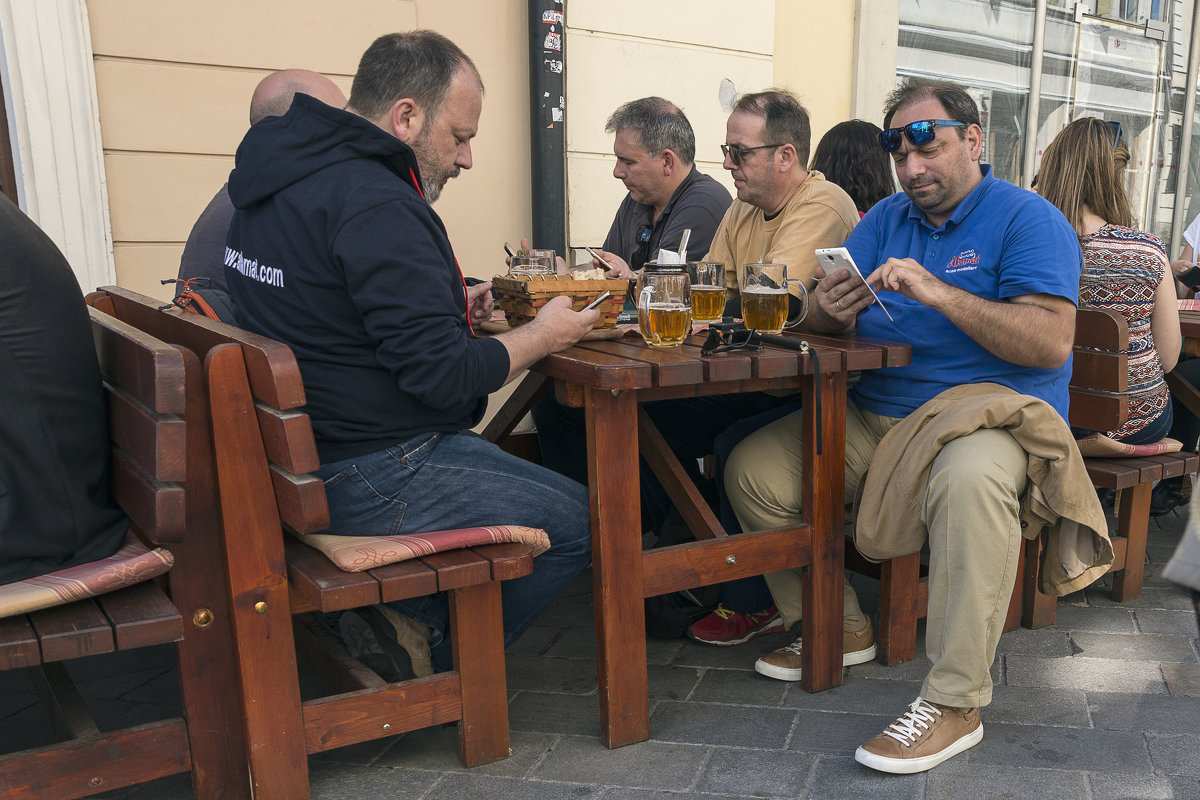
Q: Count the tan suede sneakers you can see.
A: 2